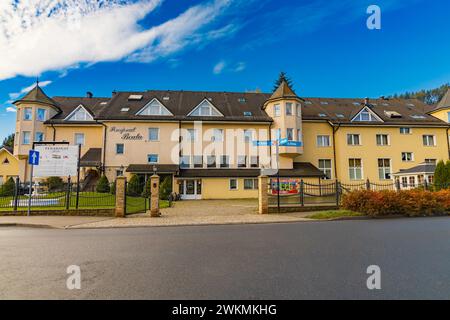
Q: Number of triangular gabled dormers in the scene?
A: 4